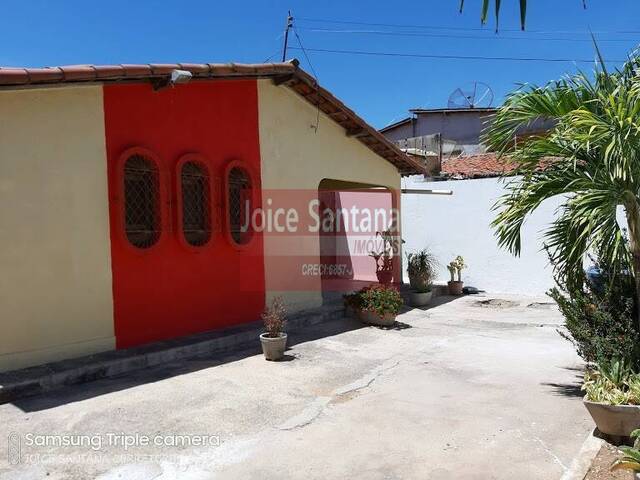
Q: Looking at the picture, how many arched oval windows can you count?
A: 3